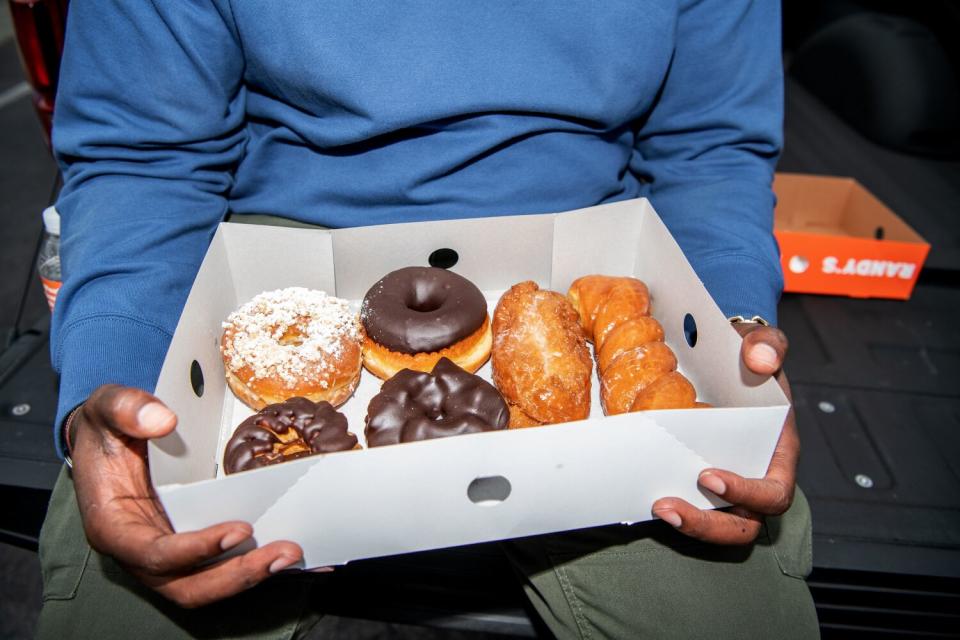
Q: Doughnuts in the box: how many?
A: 6